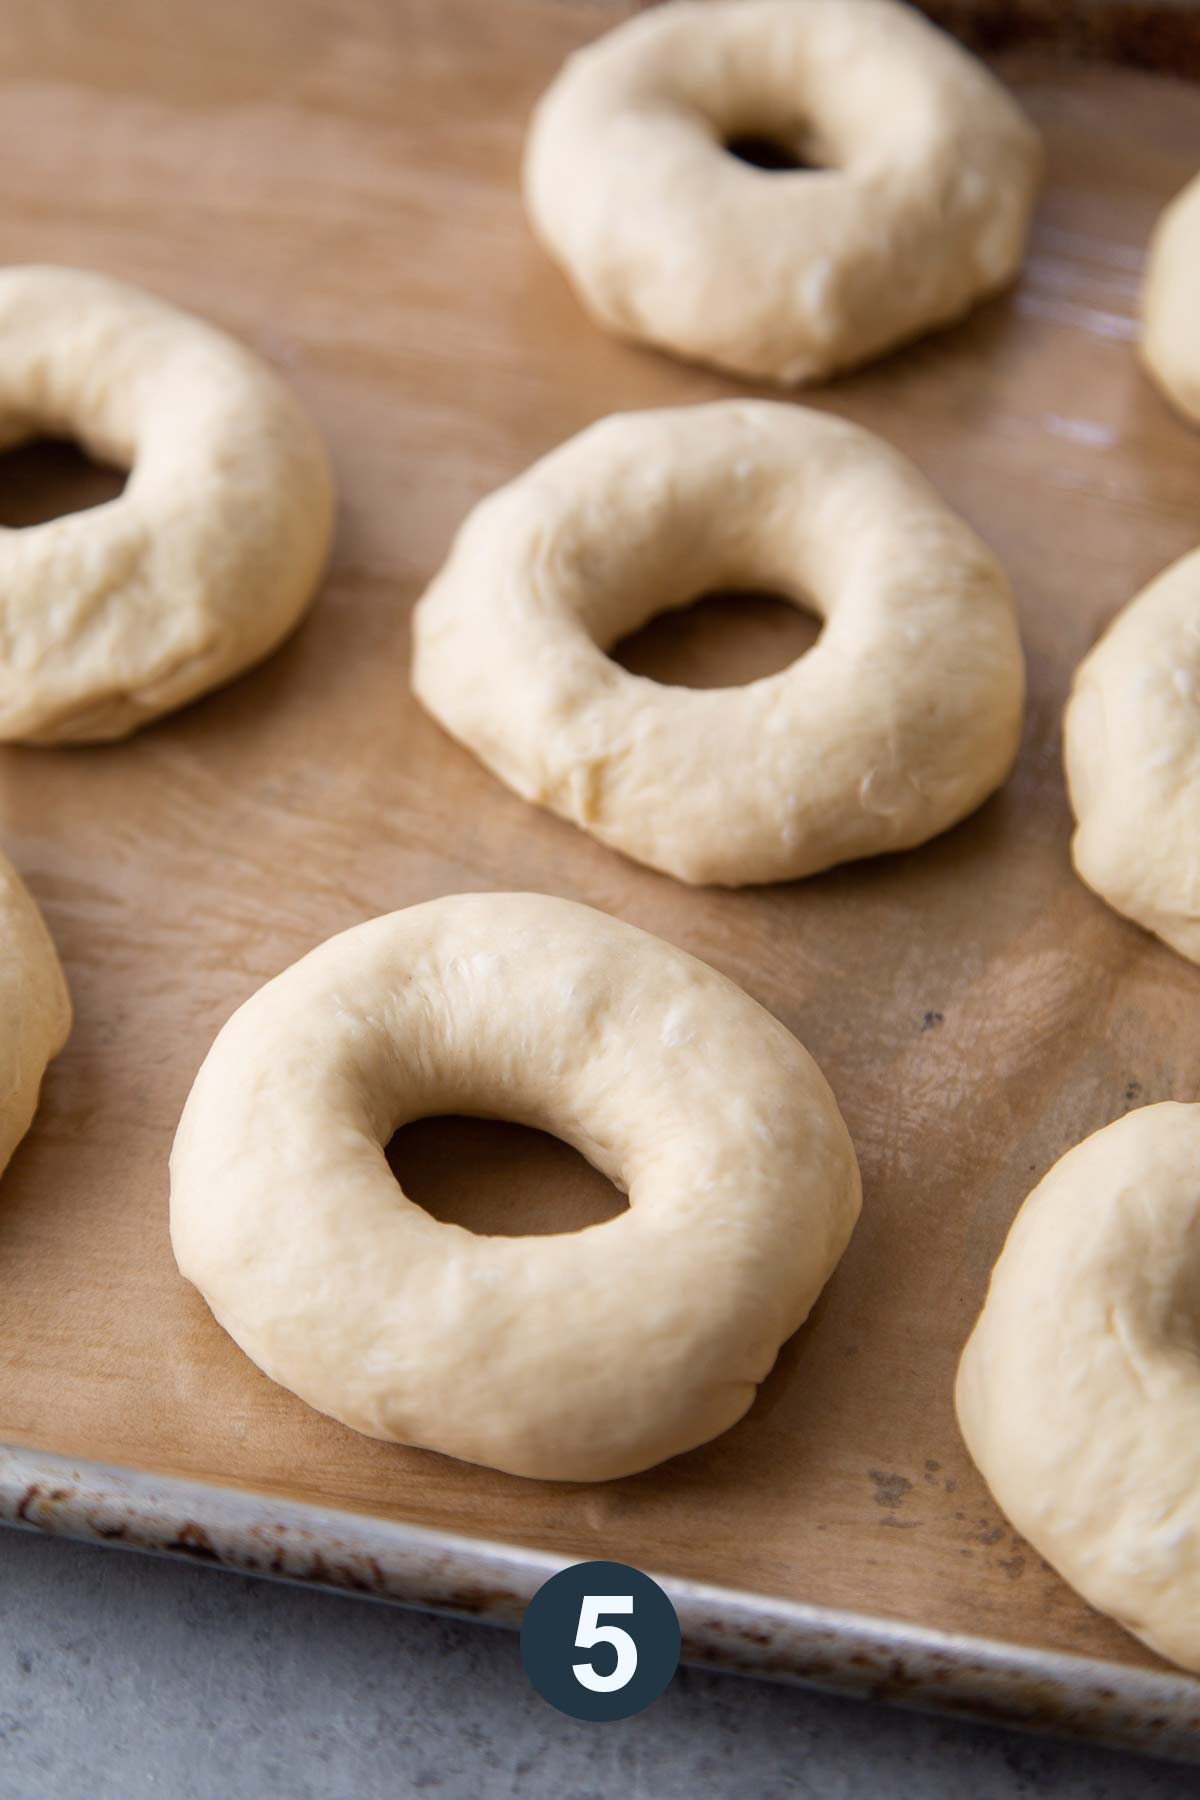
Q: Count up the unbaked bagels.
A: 8